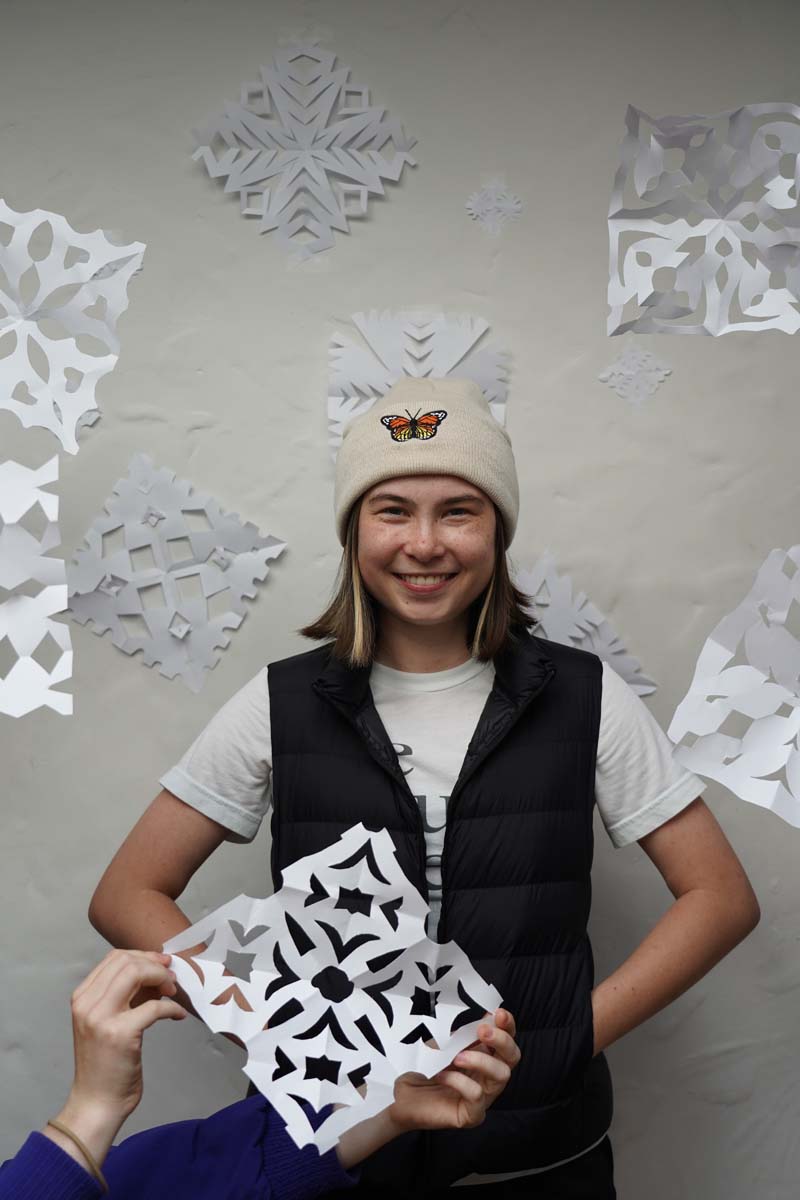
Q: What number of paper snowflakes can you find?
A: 11